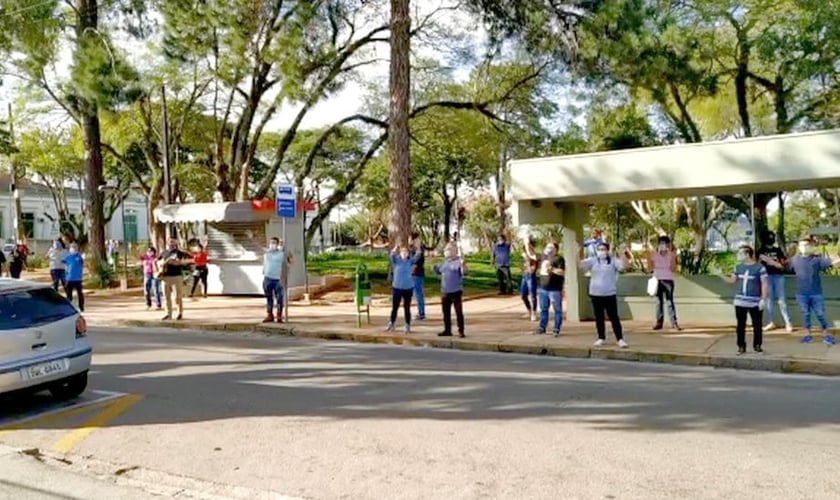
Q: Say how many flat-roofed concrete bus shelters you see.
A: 1